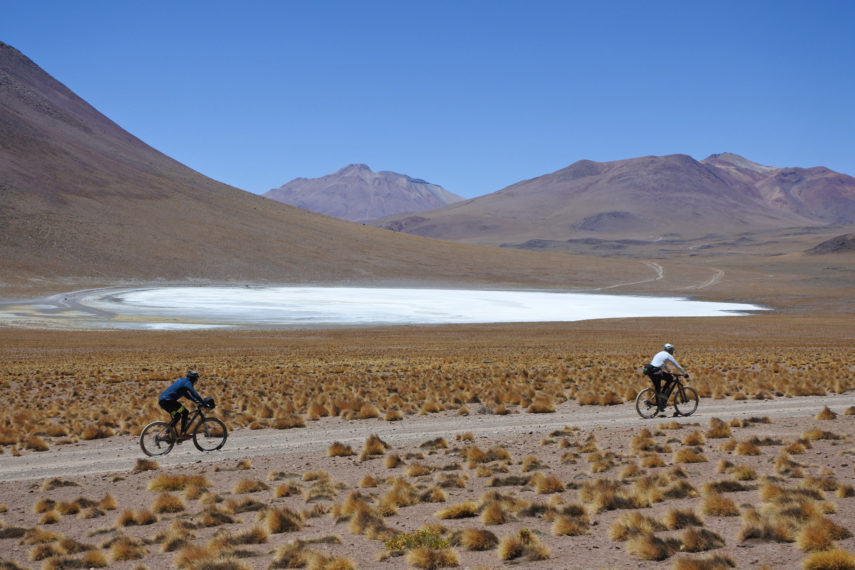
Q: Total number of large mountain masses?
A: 3